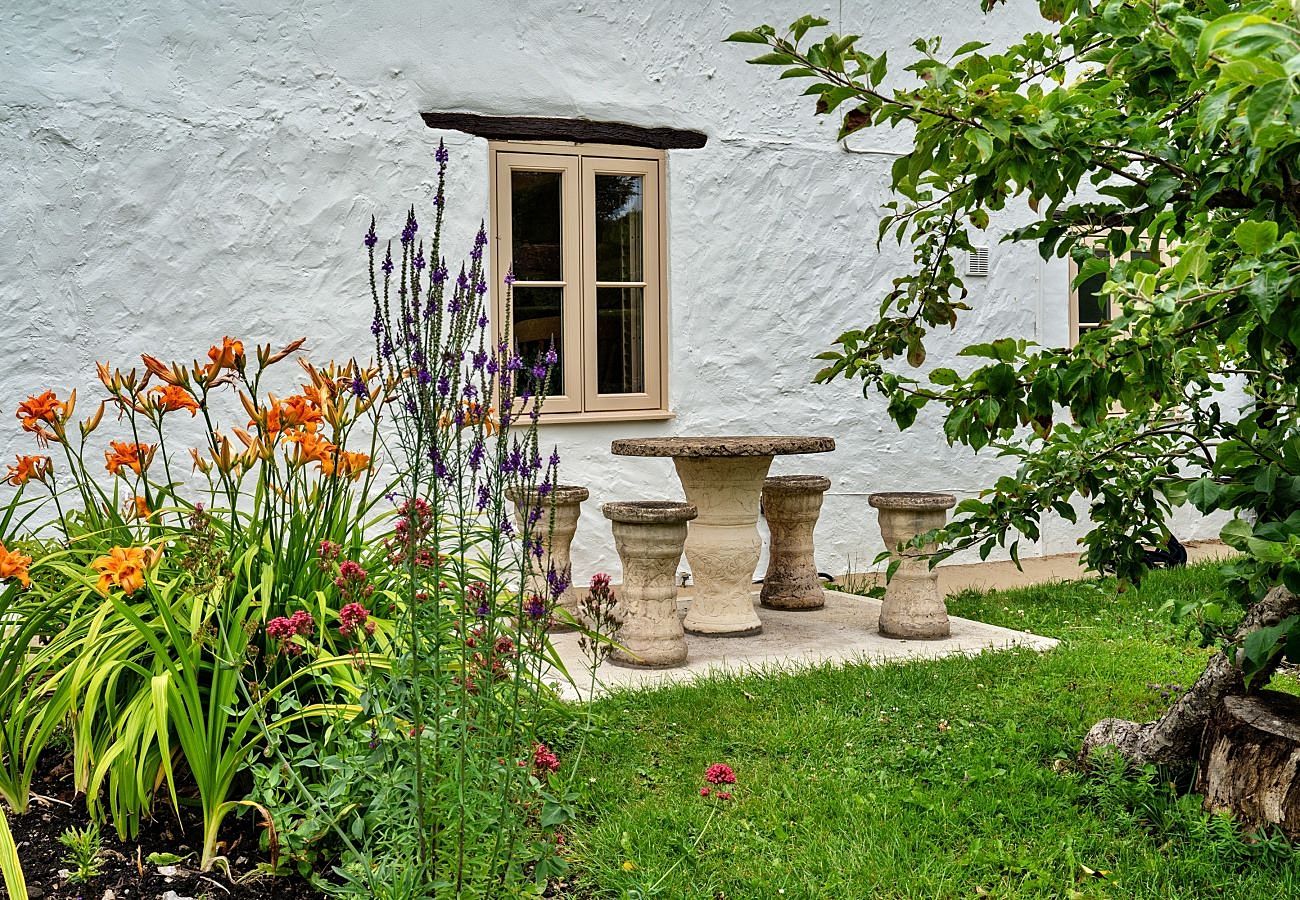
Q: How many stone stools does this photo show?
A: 4